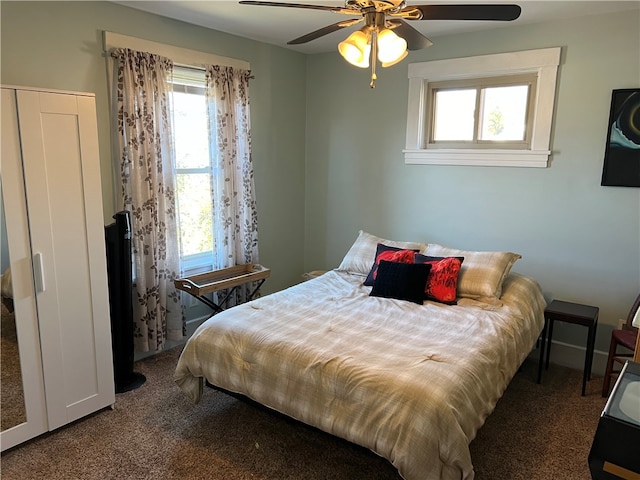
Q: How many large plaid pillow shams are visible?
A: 2